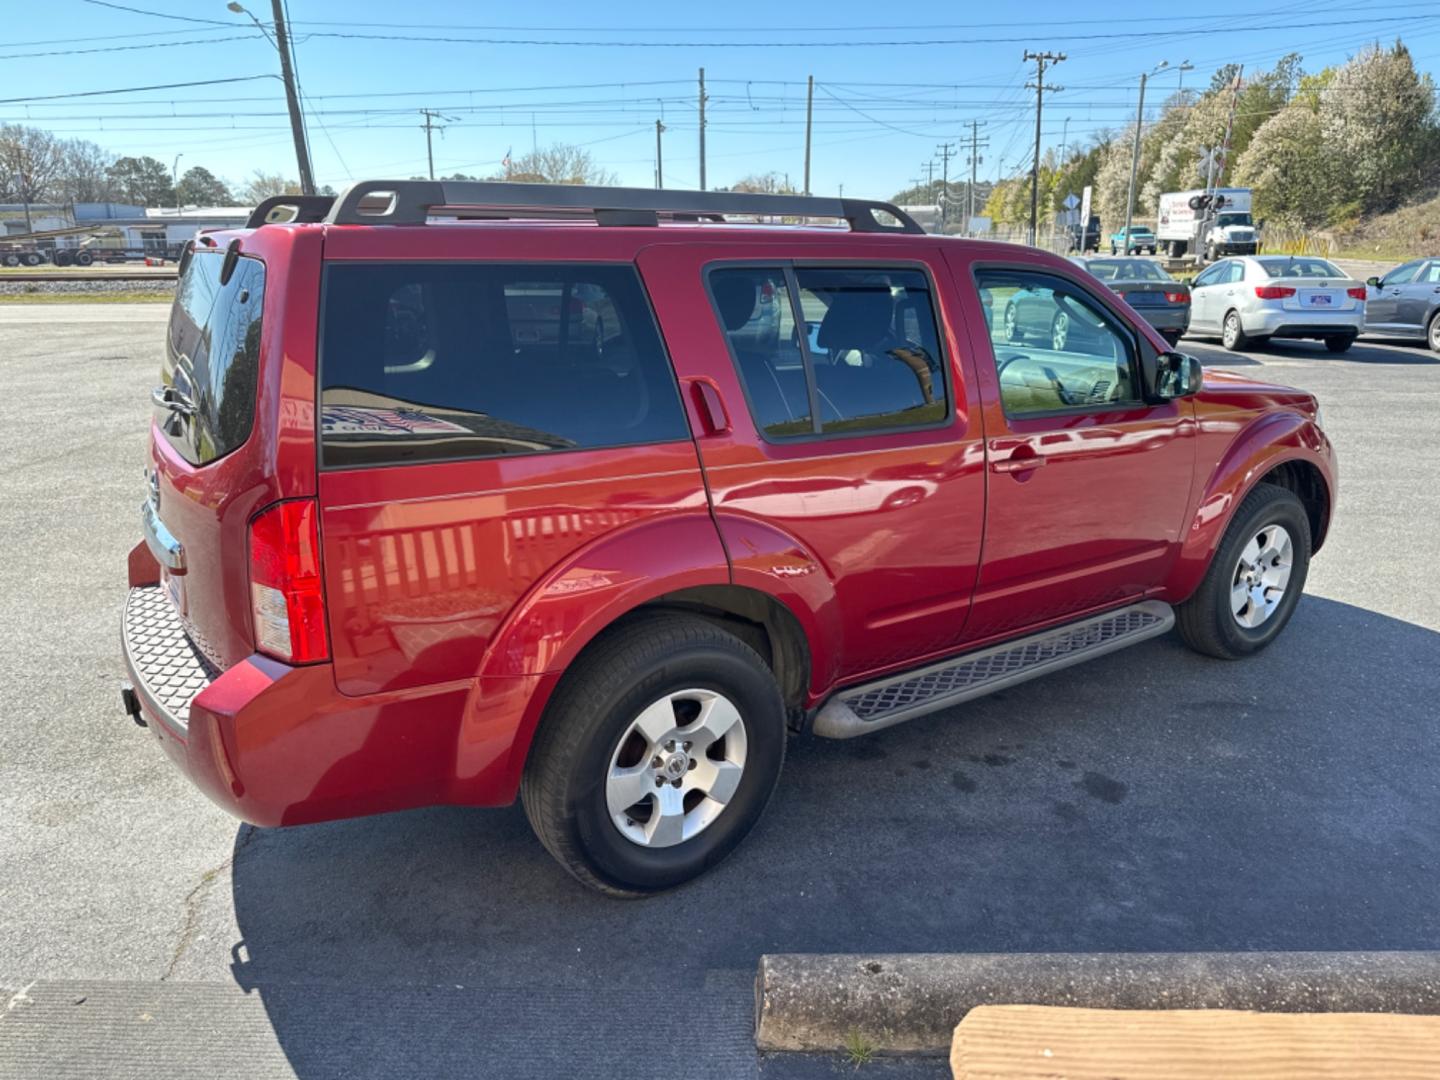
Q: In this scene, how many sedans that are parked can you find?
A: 3